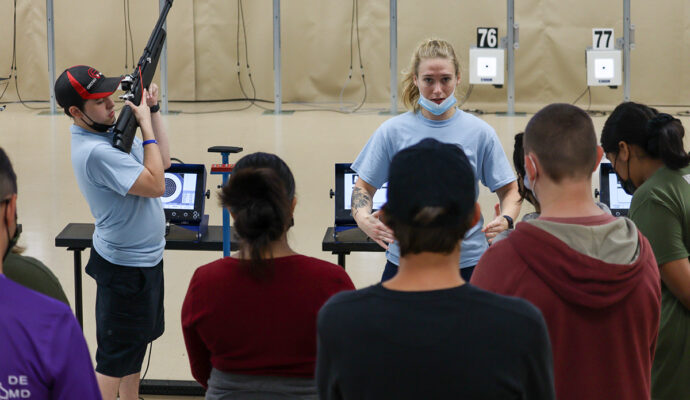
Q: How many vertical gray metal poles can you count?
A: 6